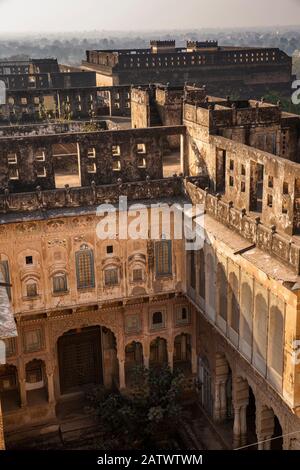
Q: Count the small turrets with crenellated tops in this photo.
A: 2